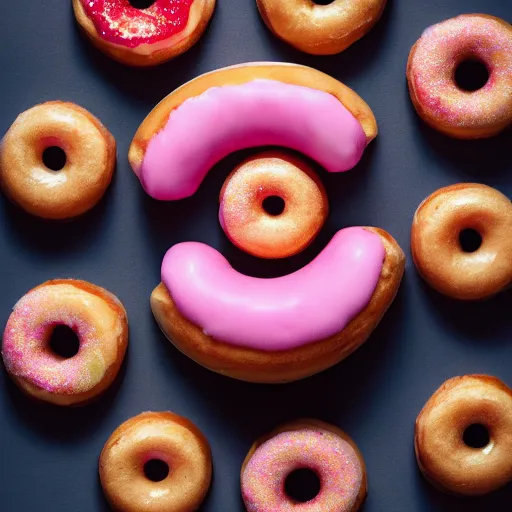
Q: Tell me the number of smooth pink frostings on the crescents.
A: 2